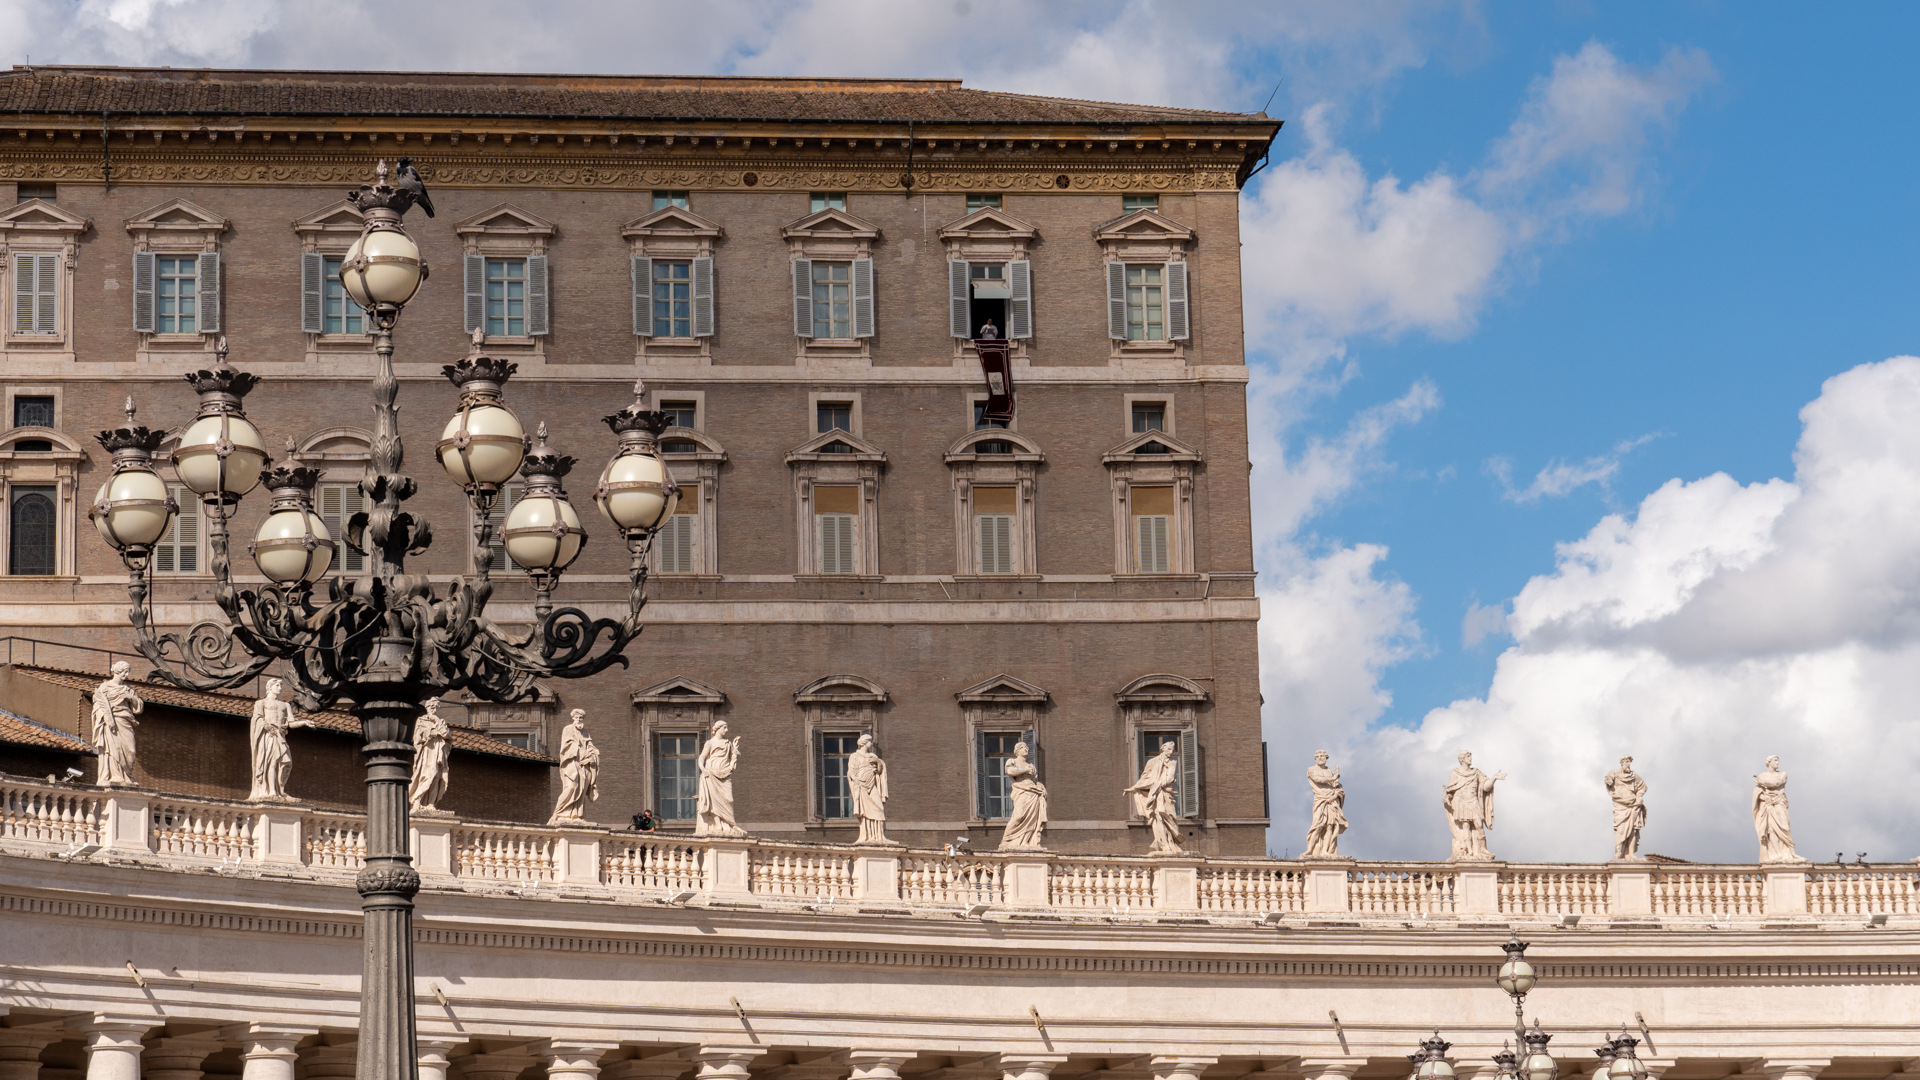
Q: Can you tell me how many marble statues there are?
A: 12